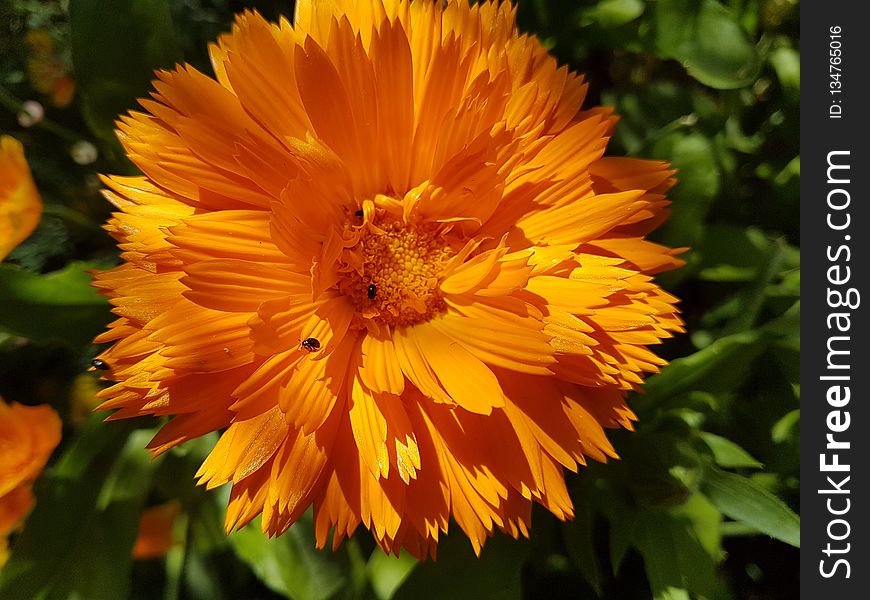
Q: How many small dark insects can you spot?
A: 4